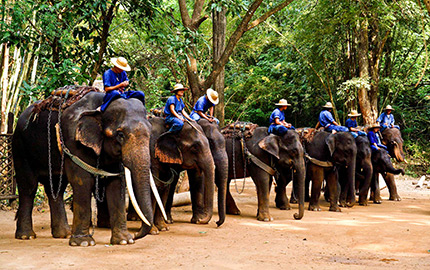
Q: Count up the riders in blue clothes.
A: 8